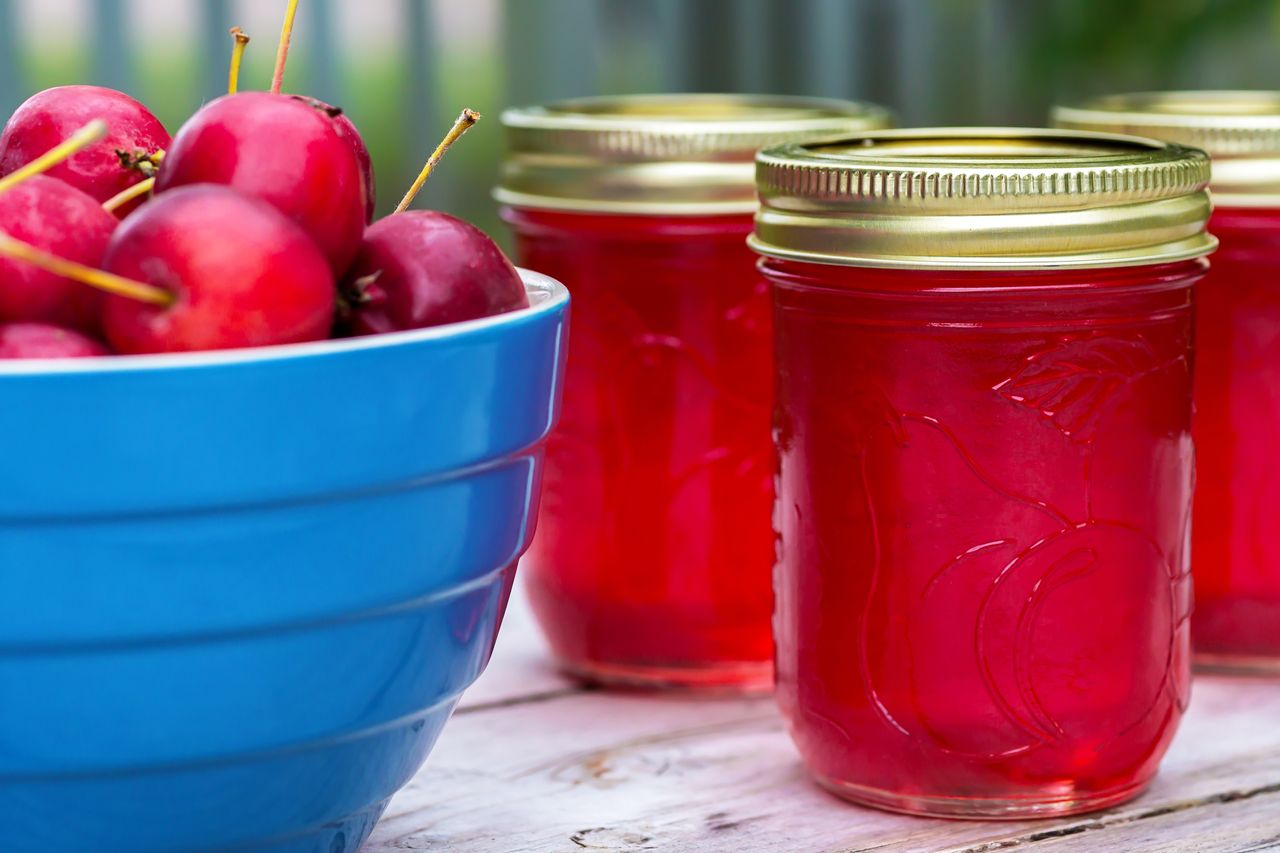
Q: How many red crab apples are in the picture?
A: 7